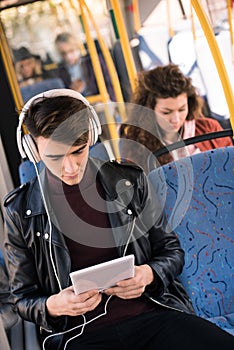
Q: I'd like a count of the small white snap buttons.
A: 5